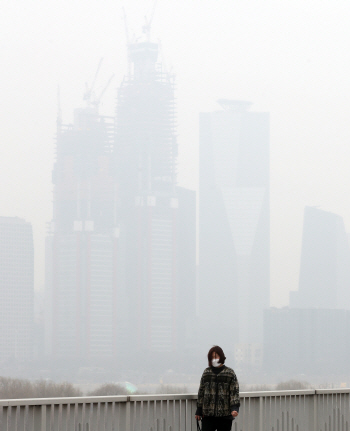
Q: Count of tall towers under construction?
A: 2